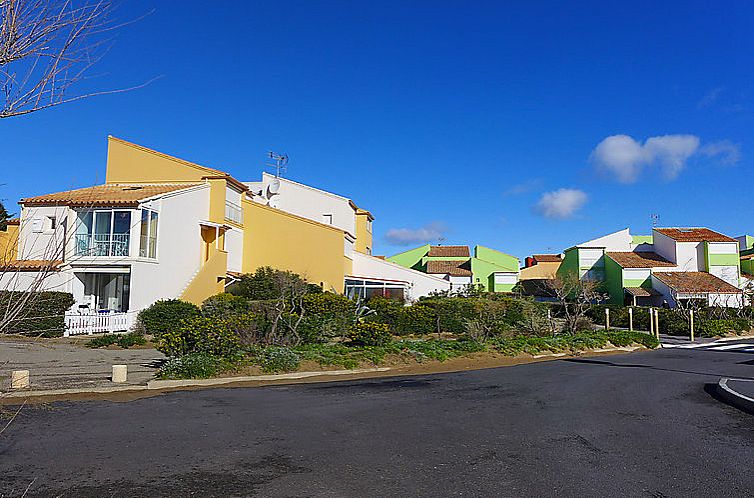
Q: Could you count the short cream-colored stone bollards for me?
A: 2